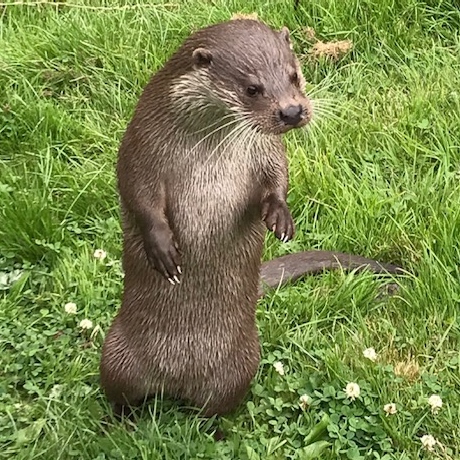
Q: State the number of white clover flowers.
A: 10